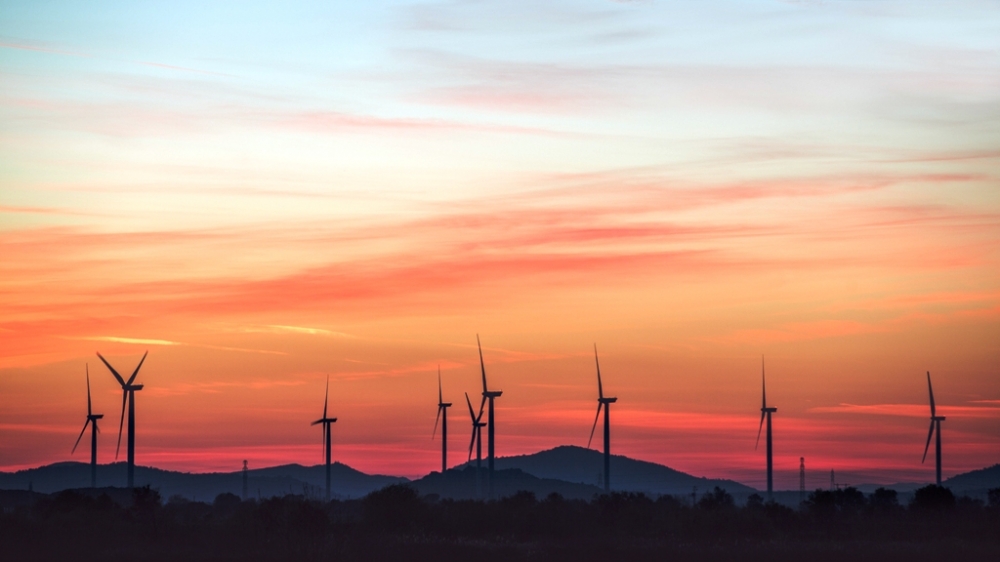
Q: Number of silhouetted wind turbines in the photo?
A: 9